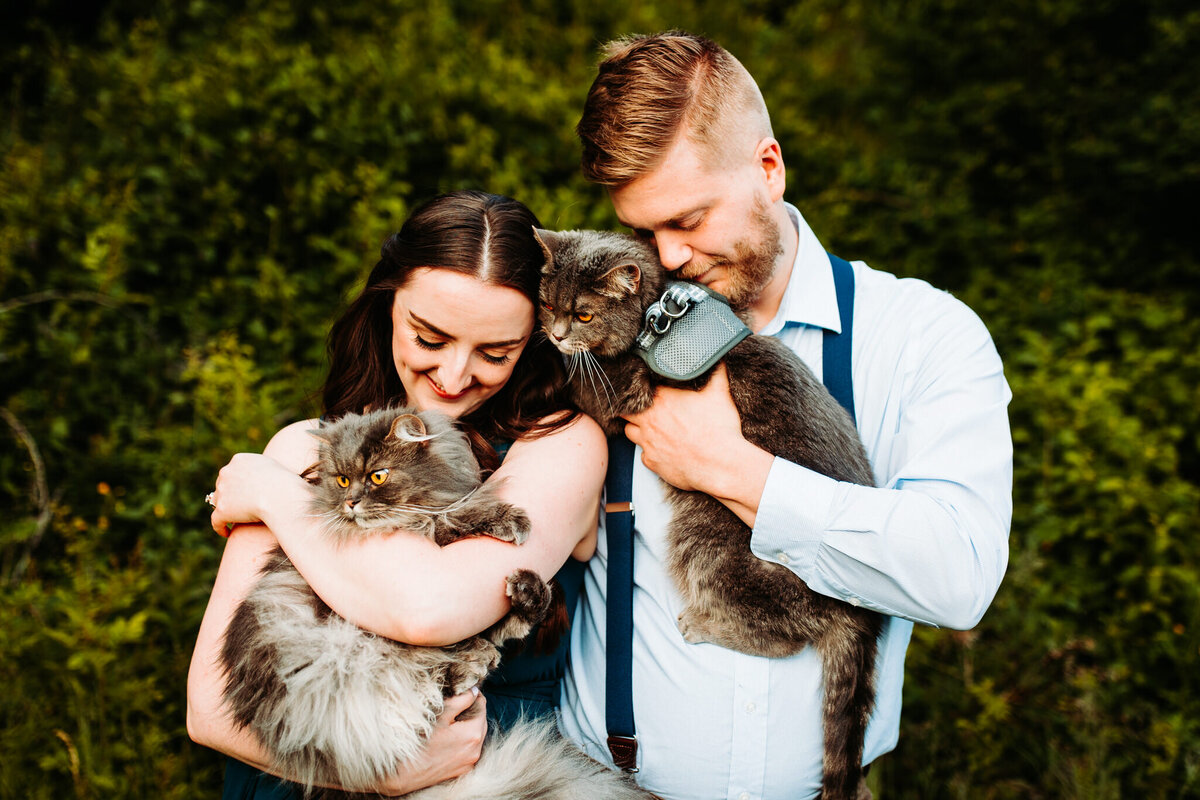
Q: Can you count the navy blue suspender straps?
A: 2